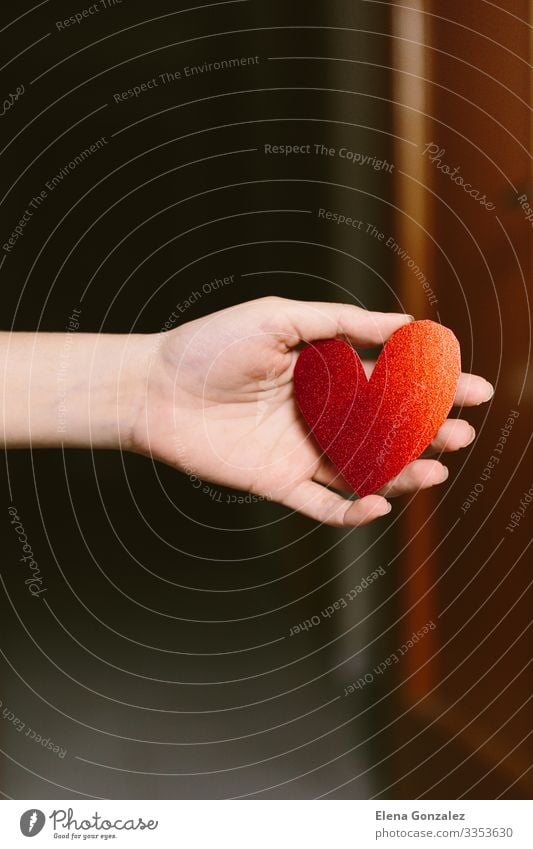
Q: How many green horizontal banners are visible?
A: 0